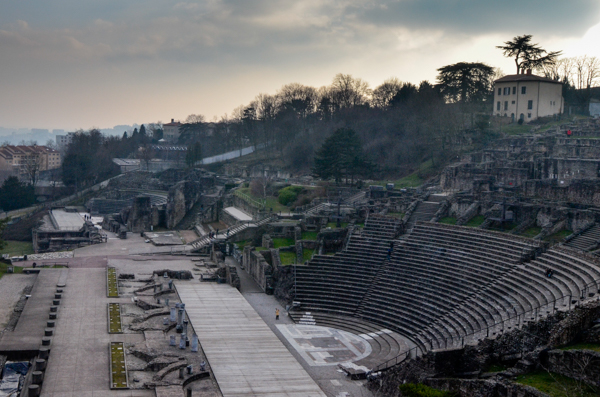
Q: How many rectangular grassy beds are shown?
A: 3